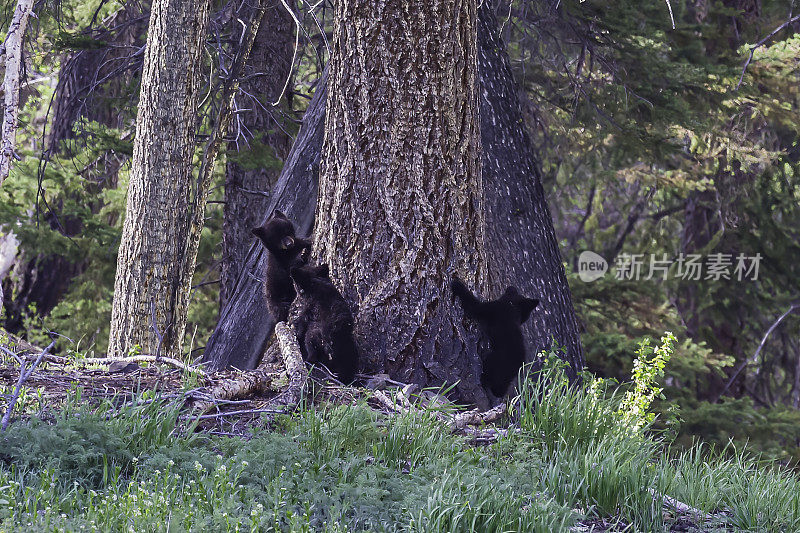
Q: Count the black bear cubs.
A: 3